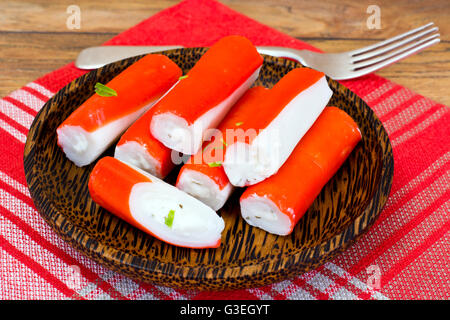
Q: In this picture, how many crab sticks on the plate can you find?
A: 7